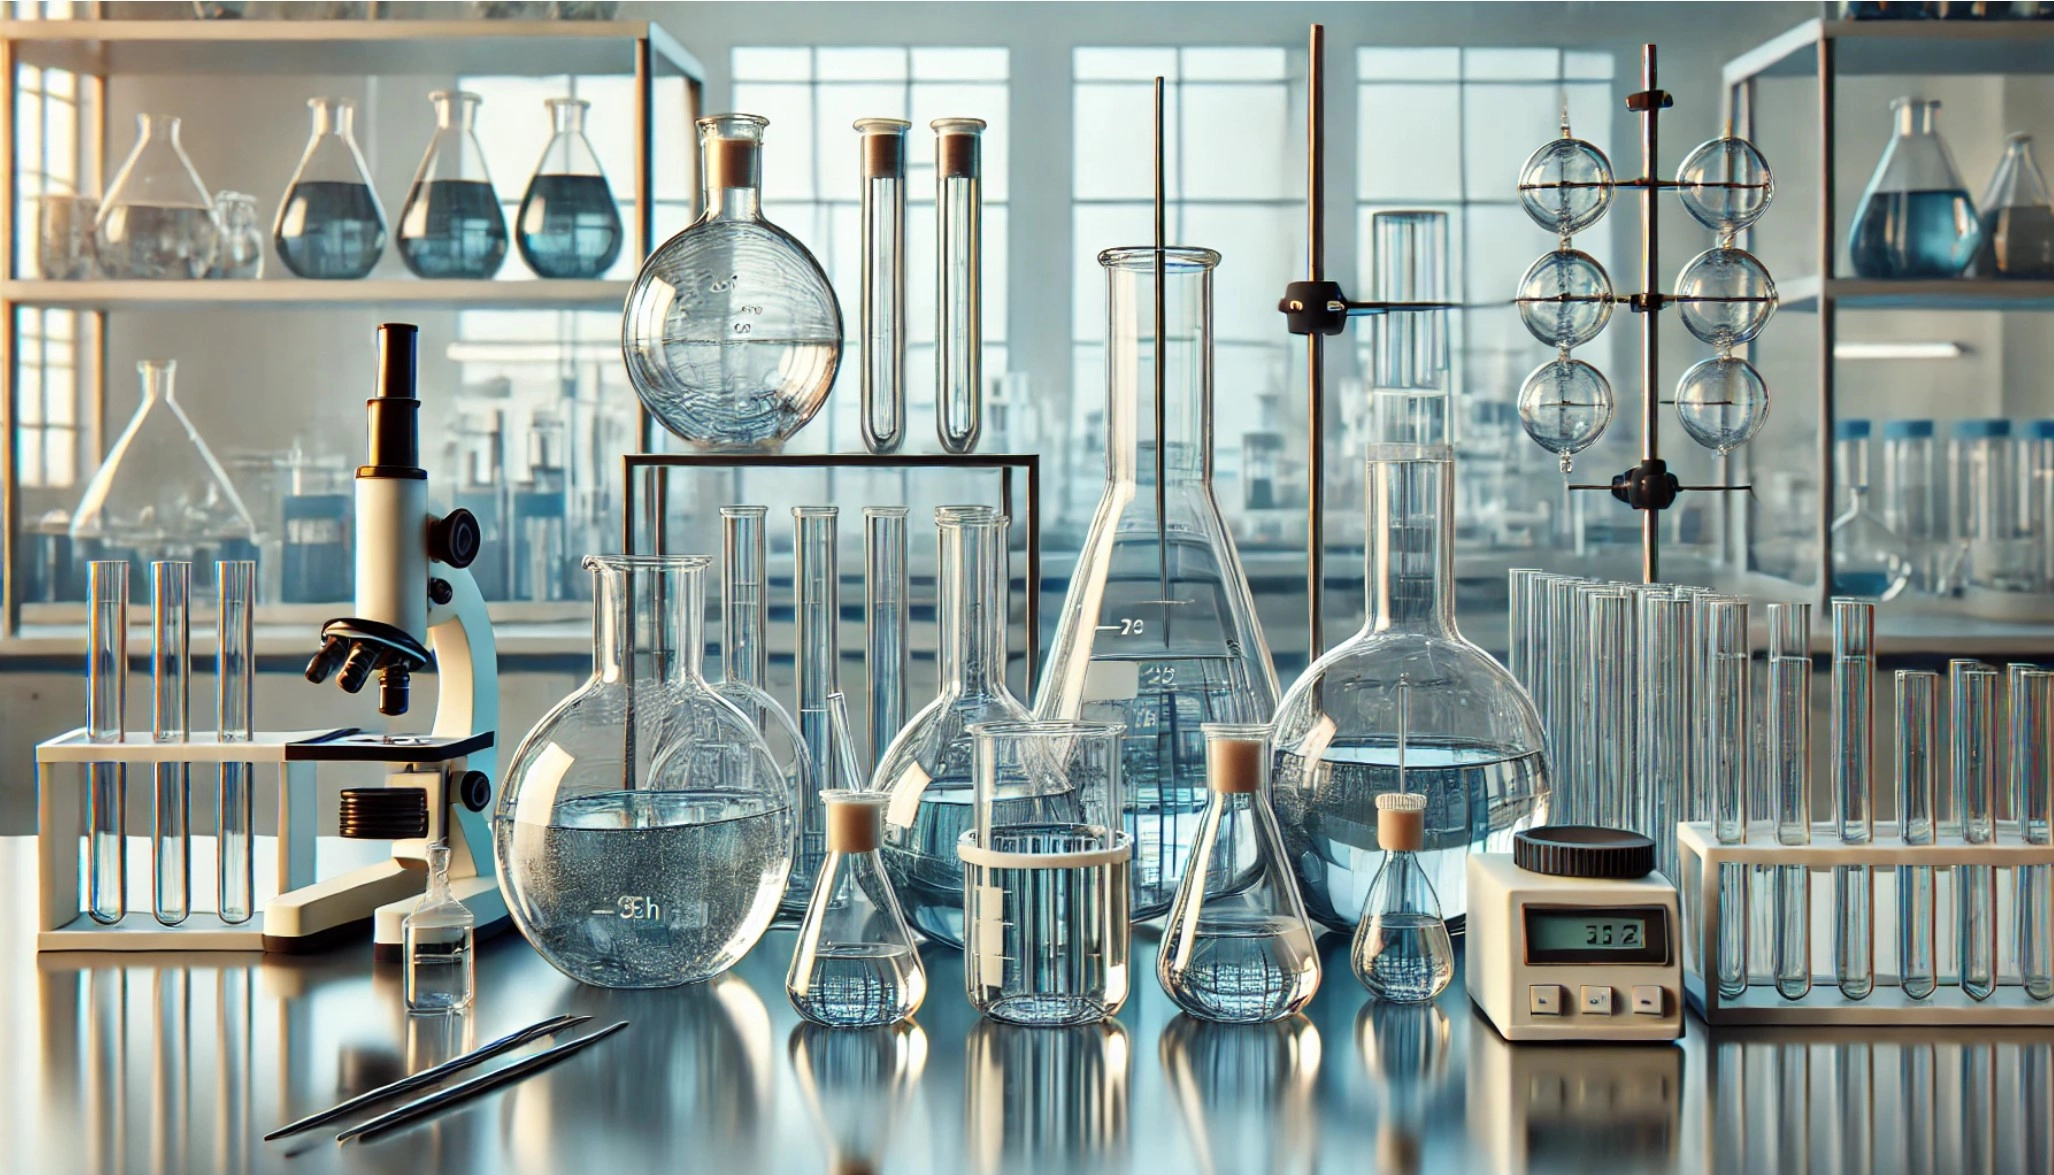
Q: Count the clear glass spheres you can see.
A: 6